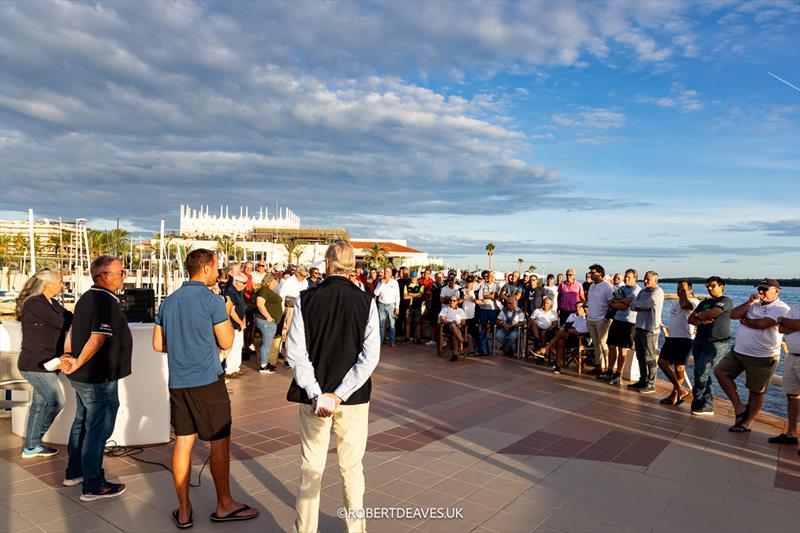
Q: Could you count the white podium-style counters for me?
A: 1